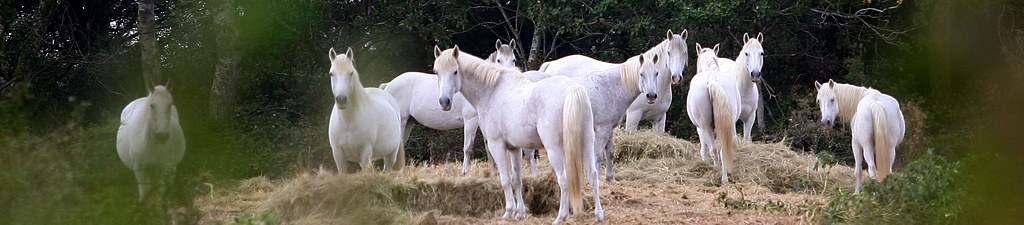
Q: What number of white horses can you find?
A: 9